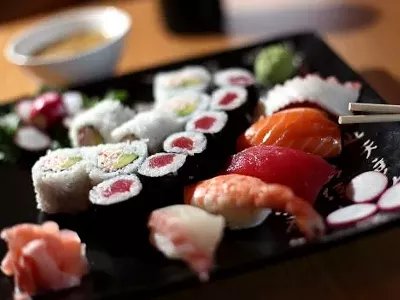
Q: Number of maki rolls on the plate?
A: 12